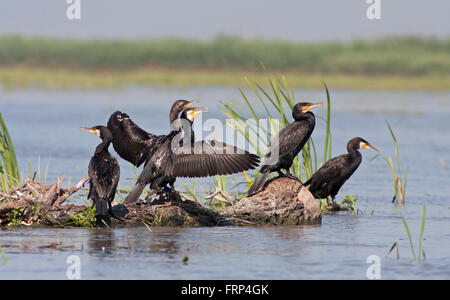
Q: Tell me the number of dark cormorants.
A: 5